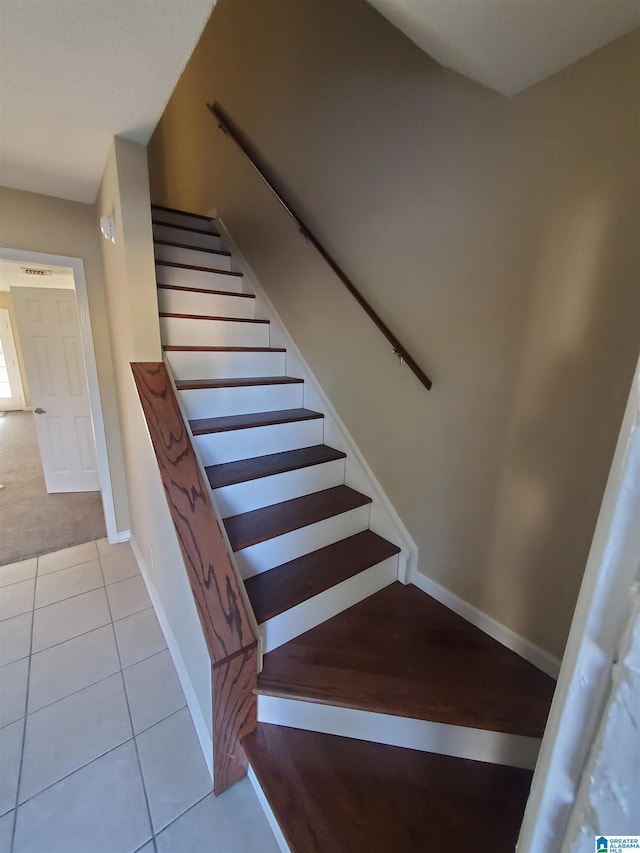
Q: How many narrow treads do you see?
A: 12